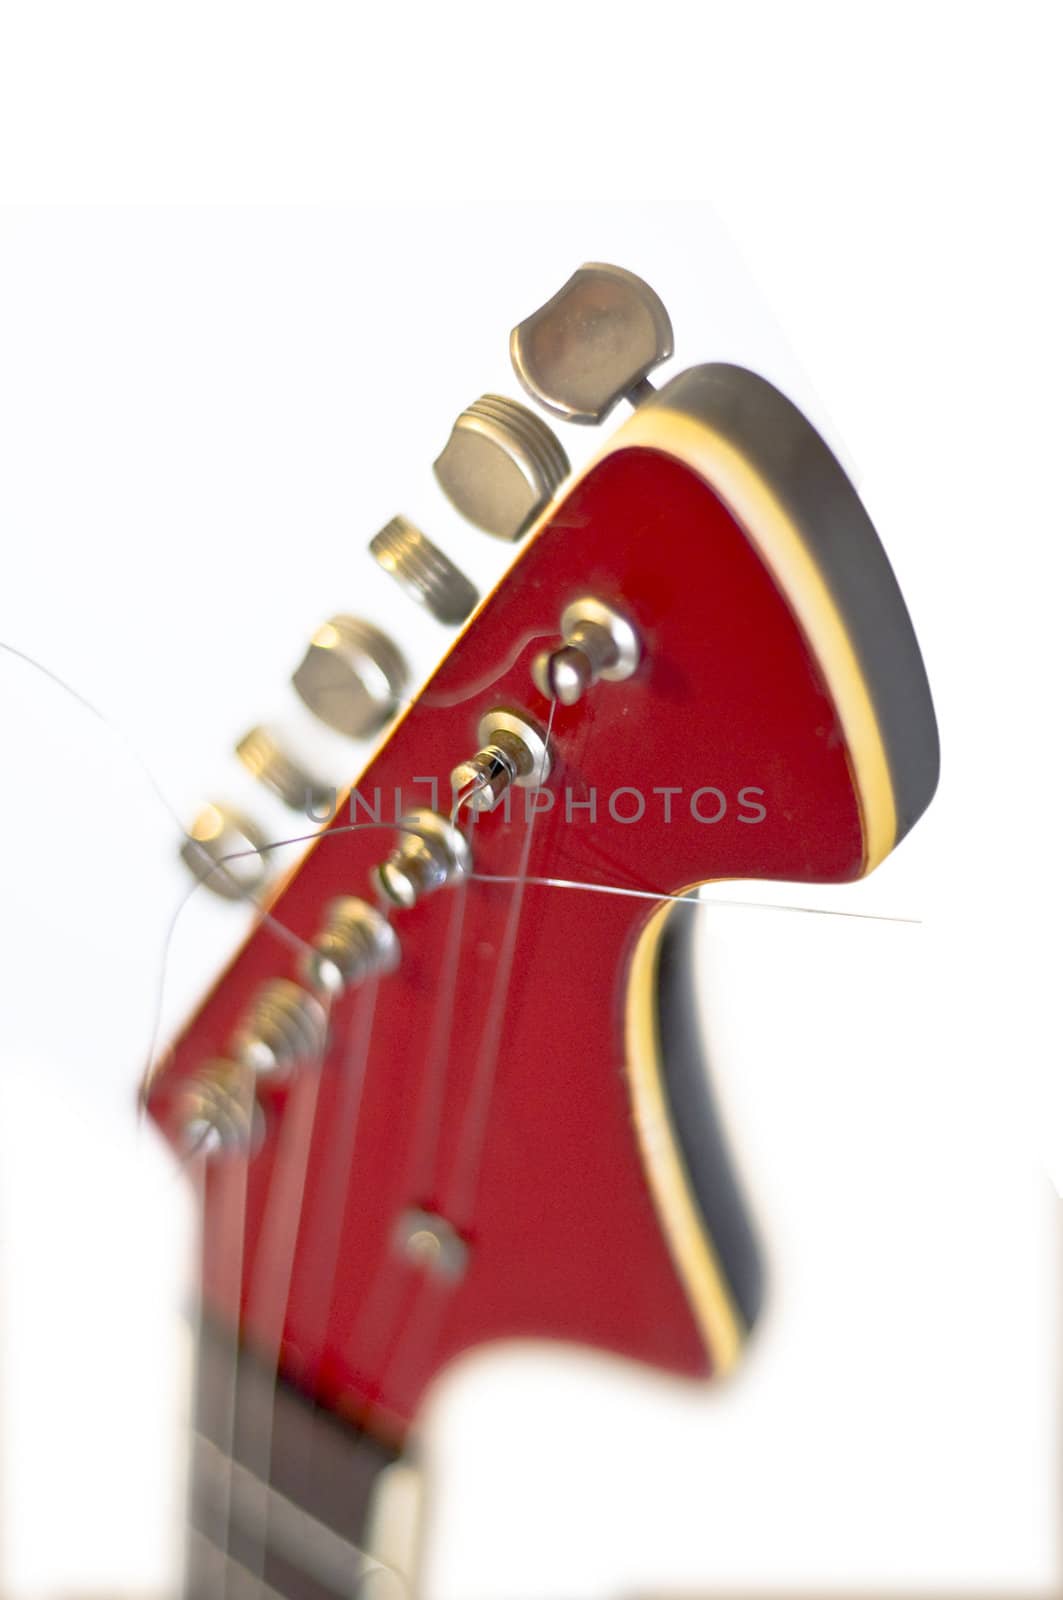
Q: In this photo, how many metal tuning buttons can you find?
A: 6